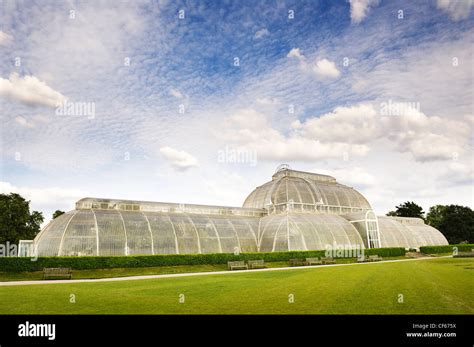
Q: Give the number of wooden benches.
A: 8